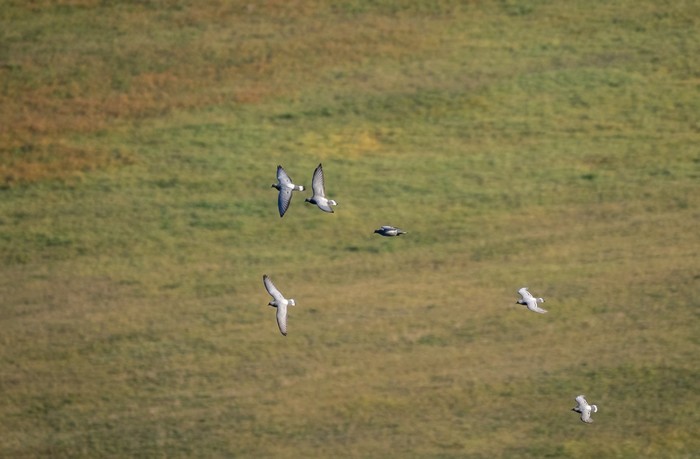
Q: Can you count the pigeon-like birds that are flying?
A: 6